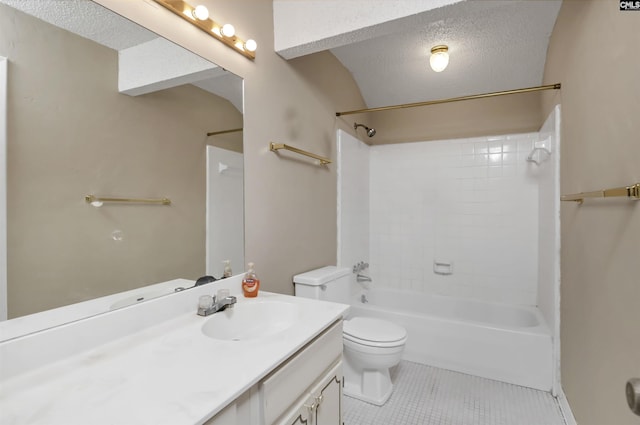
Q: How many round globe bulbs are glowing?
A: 3